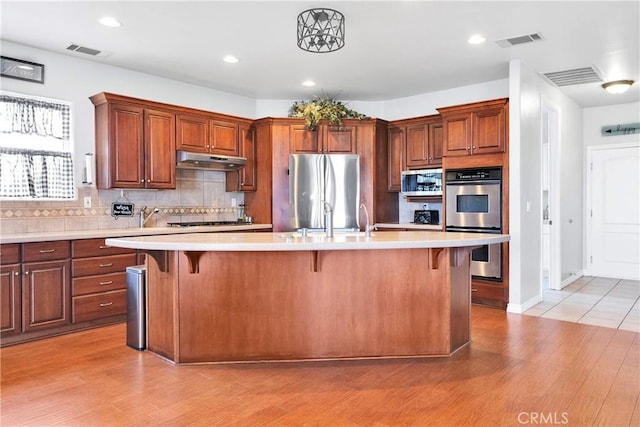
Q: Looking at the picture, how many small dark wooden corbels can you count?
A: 5